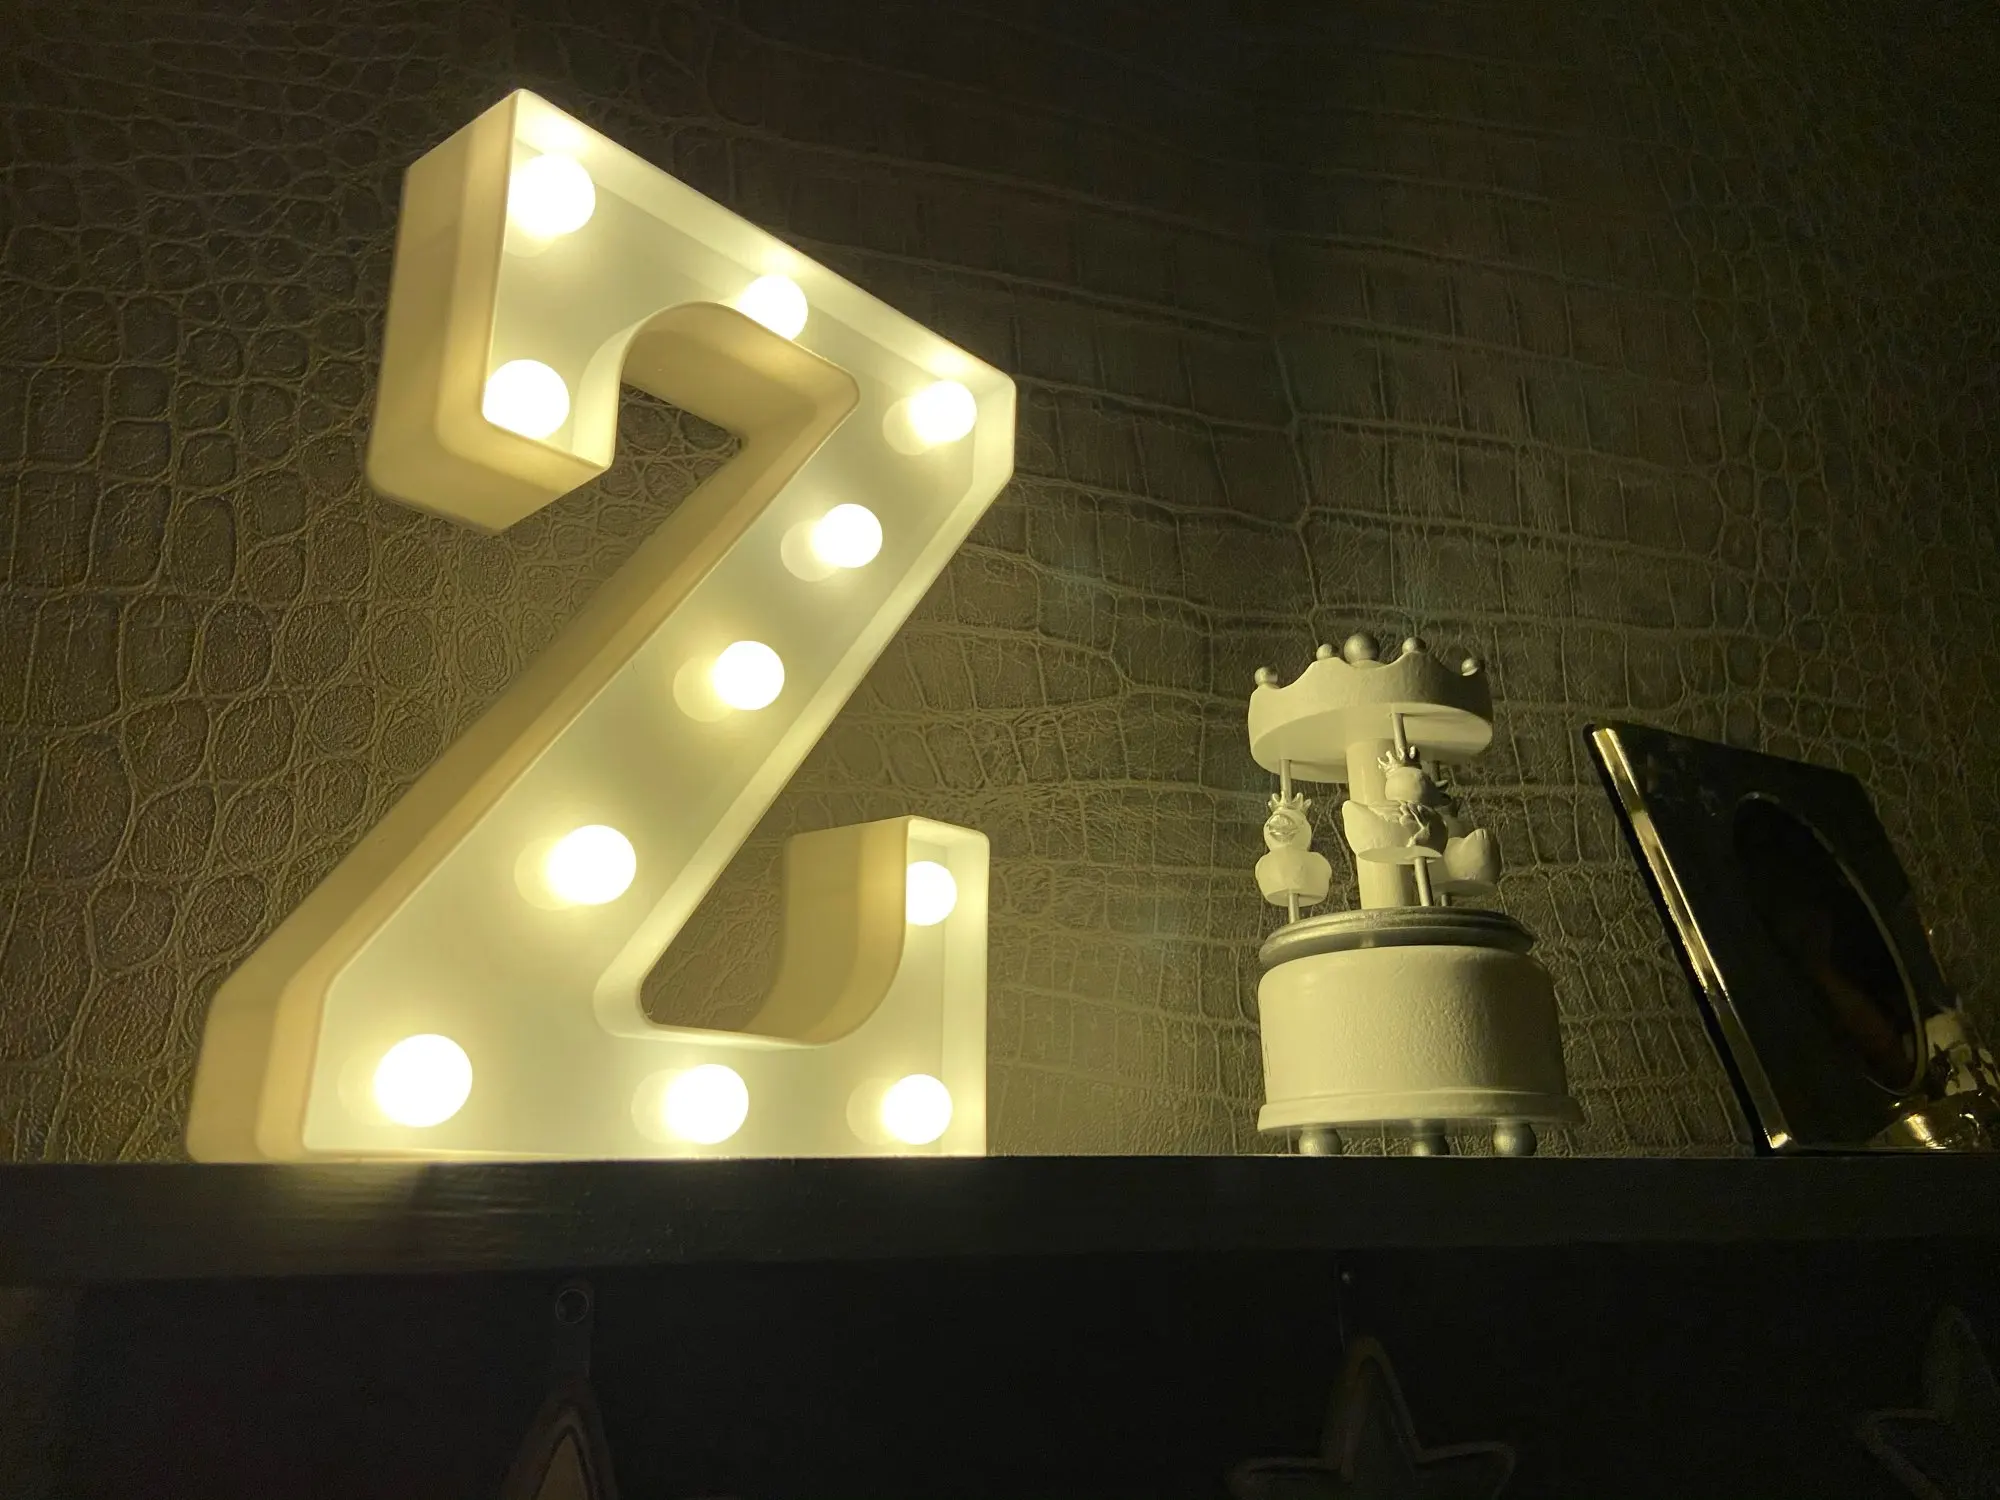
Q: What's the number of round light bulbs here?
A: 11